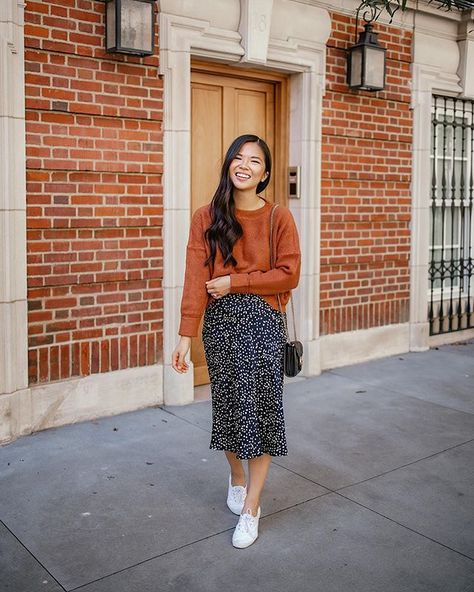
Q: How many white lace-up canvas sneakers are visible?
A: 2